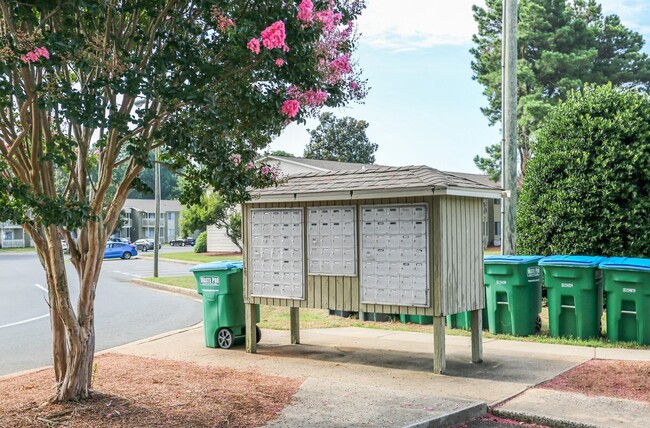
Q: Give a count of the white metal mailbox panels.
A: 3